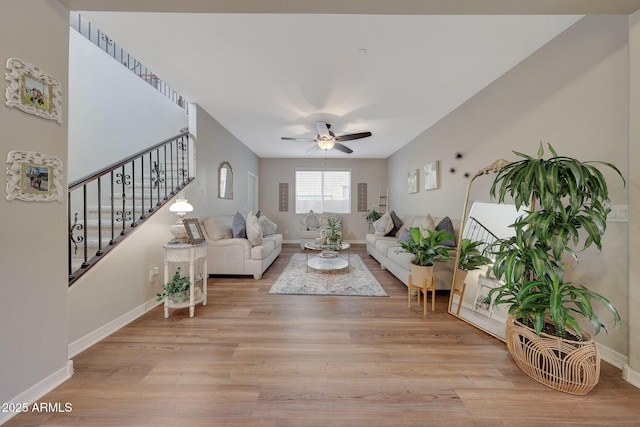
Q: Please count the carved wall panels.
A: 2